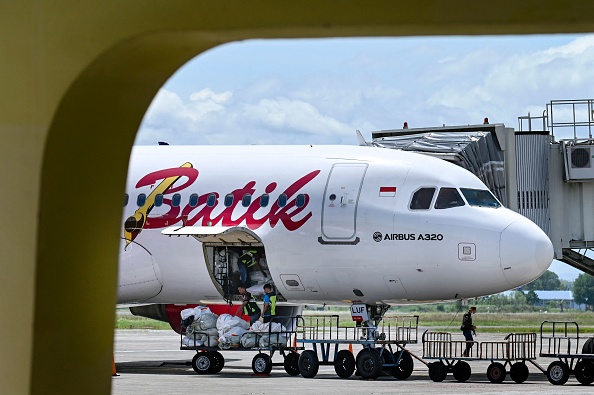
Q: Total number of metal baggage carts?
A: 4